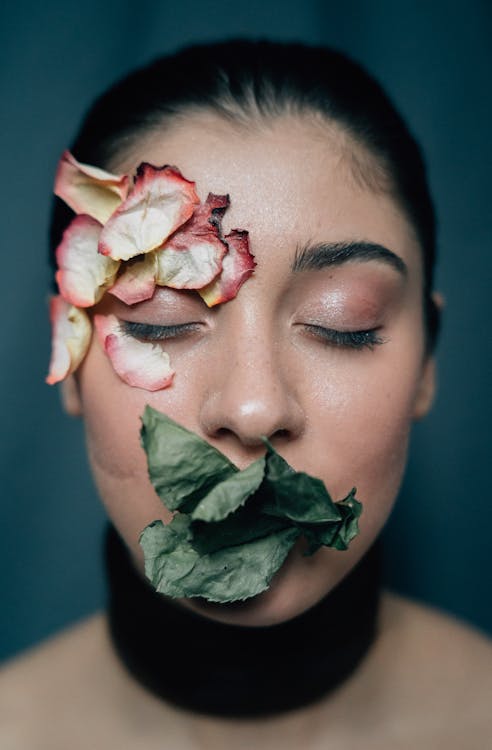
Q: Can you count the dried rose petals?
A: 8